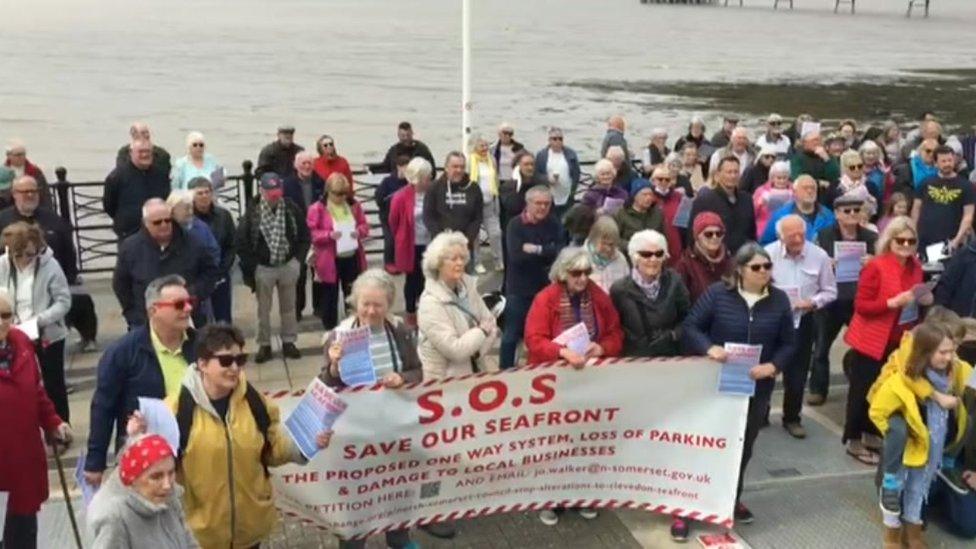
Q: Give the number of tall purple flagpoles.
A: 0